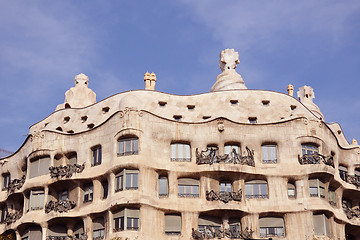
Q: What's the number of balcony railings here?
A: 11